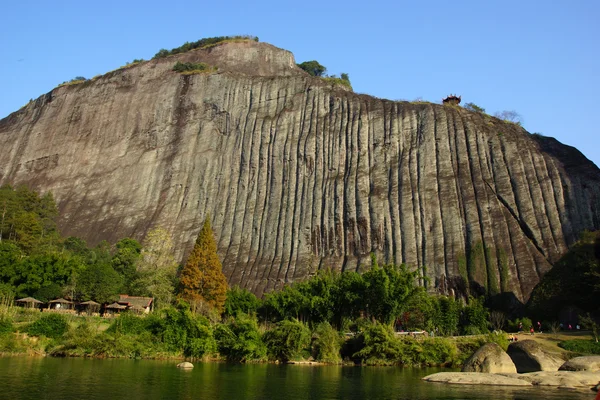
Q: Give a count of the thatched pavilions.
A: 4